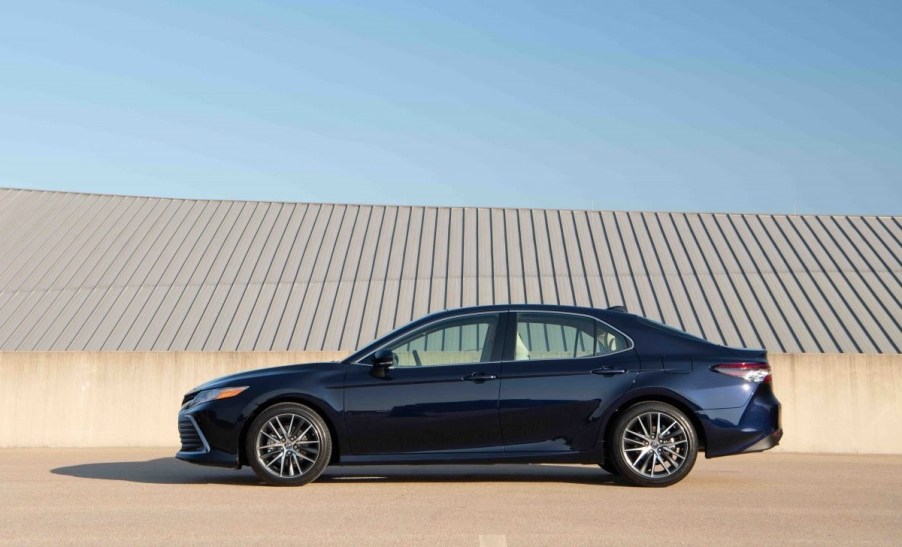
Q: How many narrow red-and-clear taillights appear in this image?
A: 1